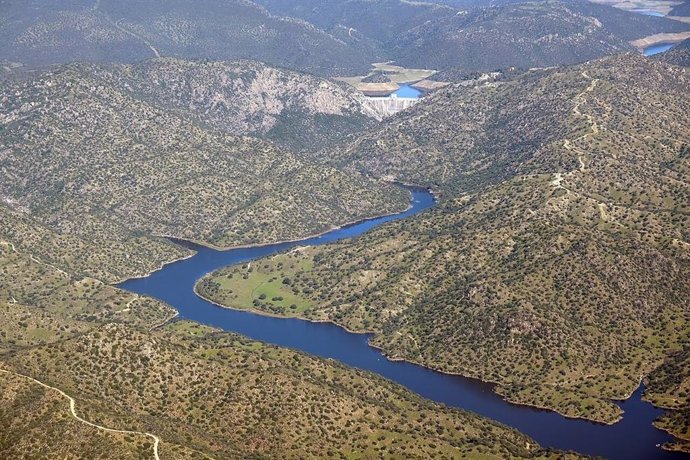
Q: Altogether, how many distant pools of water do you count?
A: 3